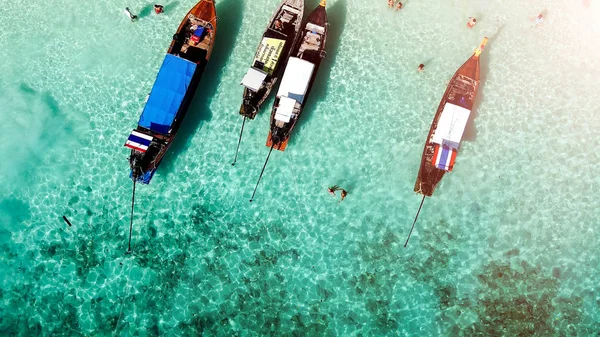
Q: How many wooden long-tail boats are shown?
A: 4